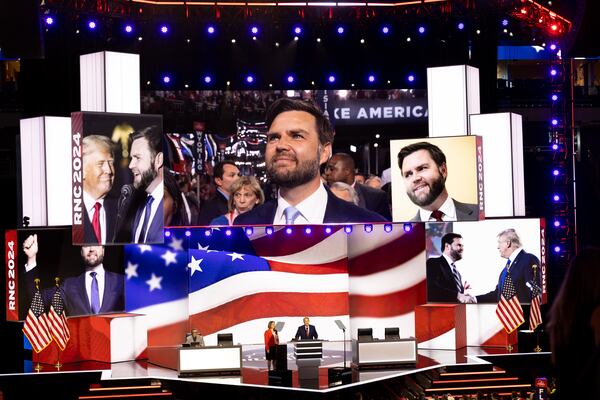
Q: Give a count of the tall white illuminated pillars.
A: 4